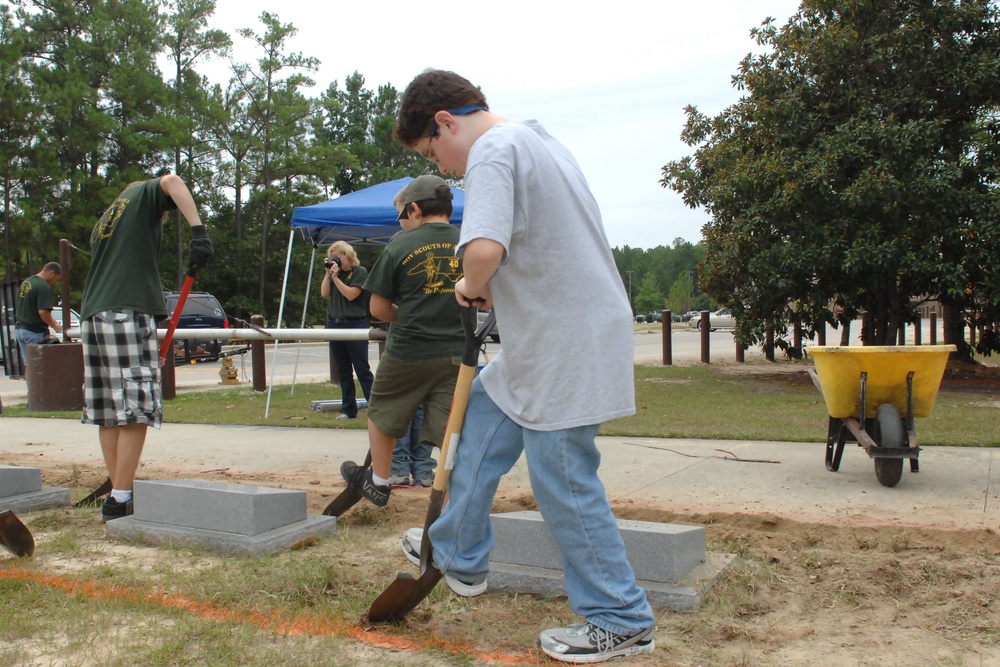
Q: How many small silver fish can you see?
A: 0